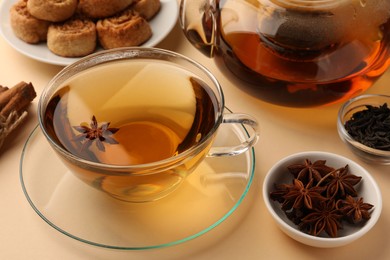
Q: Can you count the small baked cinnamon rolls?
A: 6